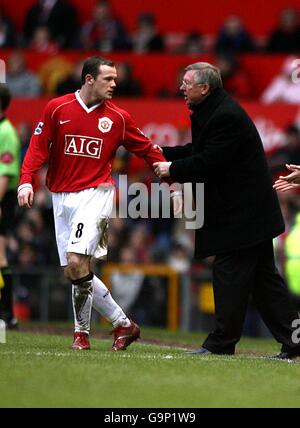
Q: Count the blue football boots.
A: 0